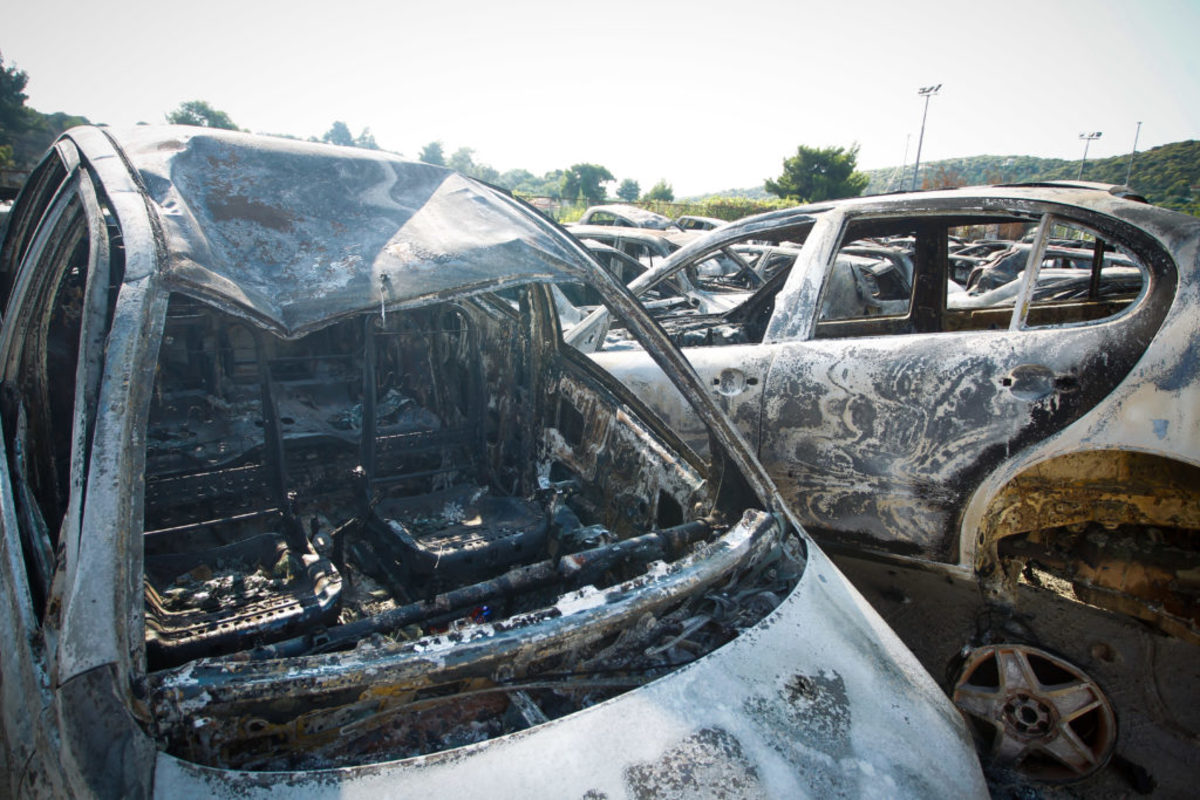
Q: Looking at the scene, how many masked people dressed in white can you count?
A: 0